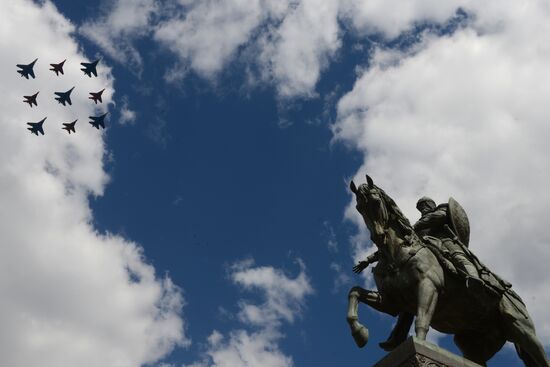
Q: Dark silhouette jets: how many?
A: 9